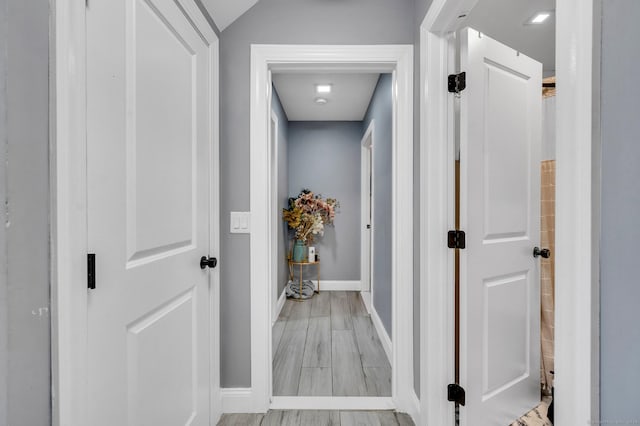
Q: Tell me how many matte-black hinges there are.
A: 4